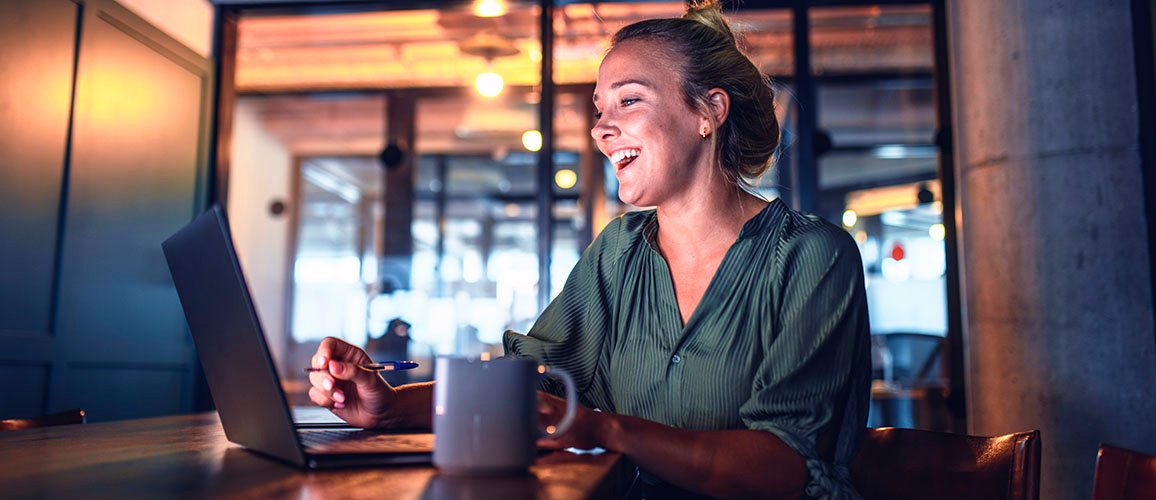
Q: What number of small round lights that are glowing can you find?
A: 6